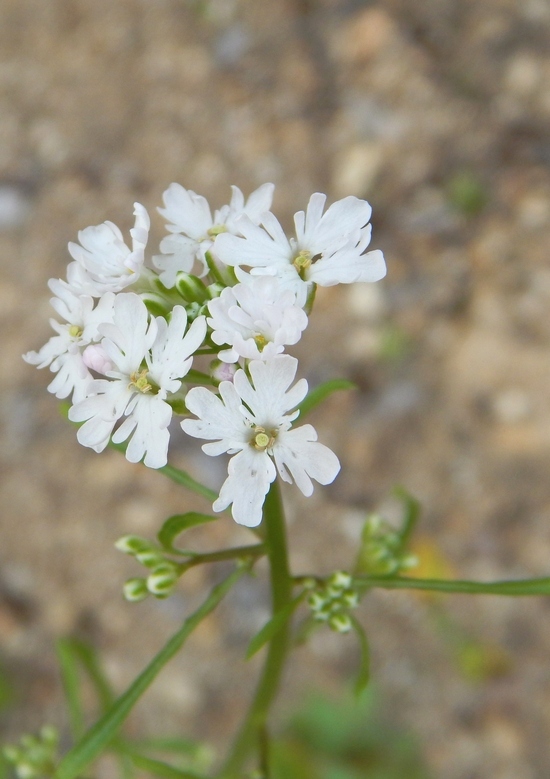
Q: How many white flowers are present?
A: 7